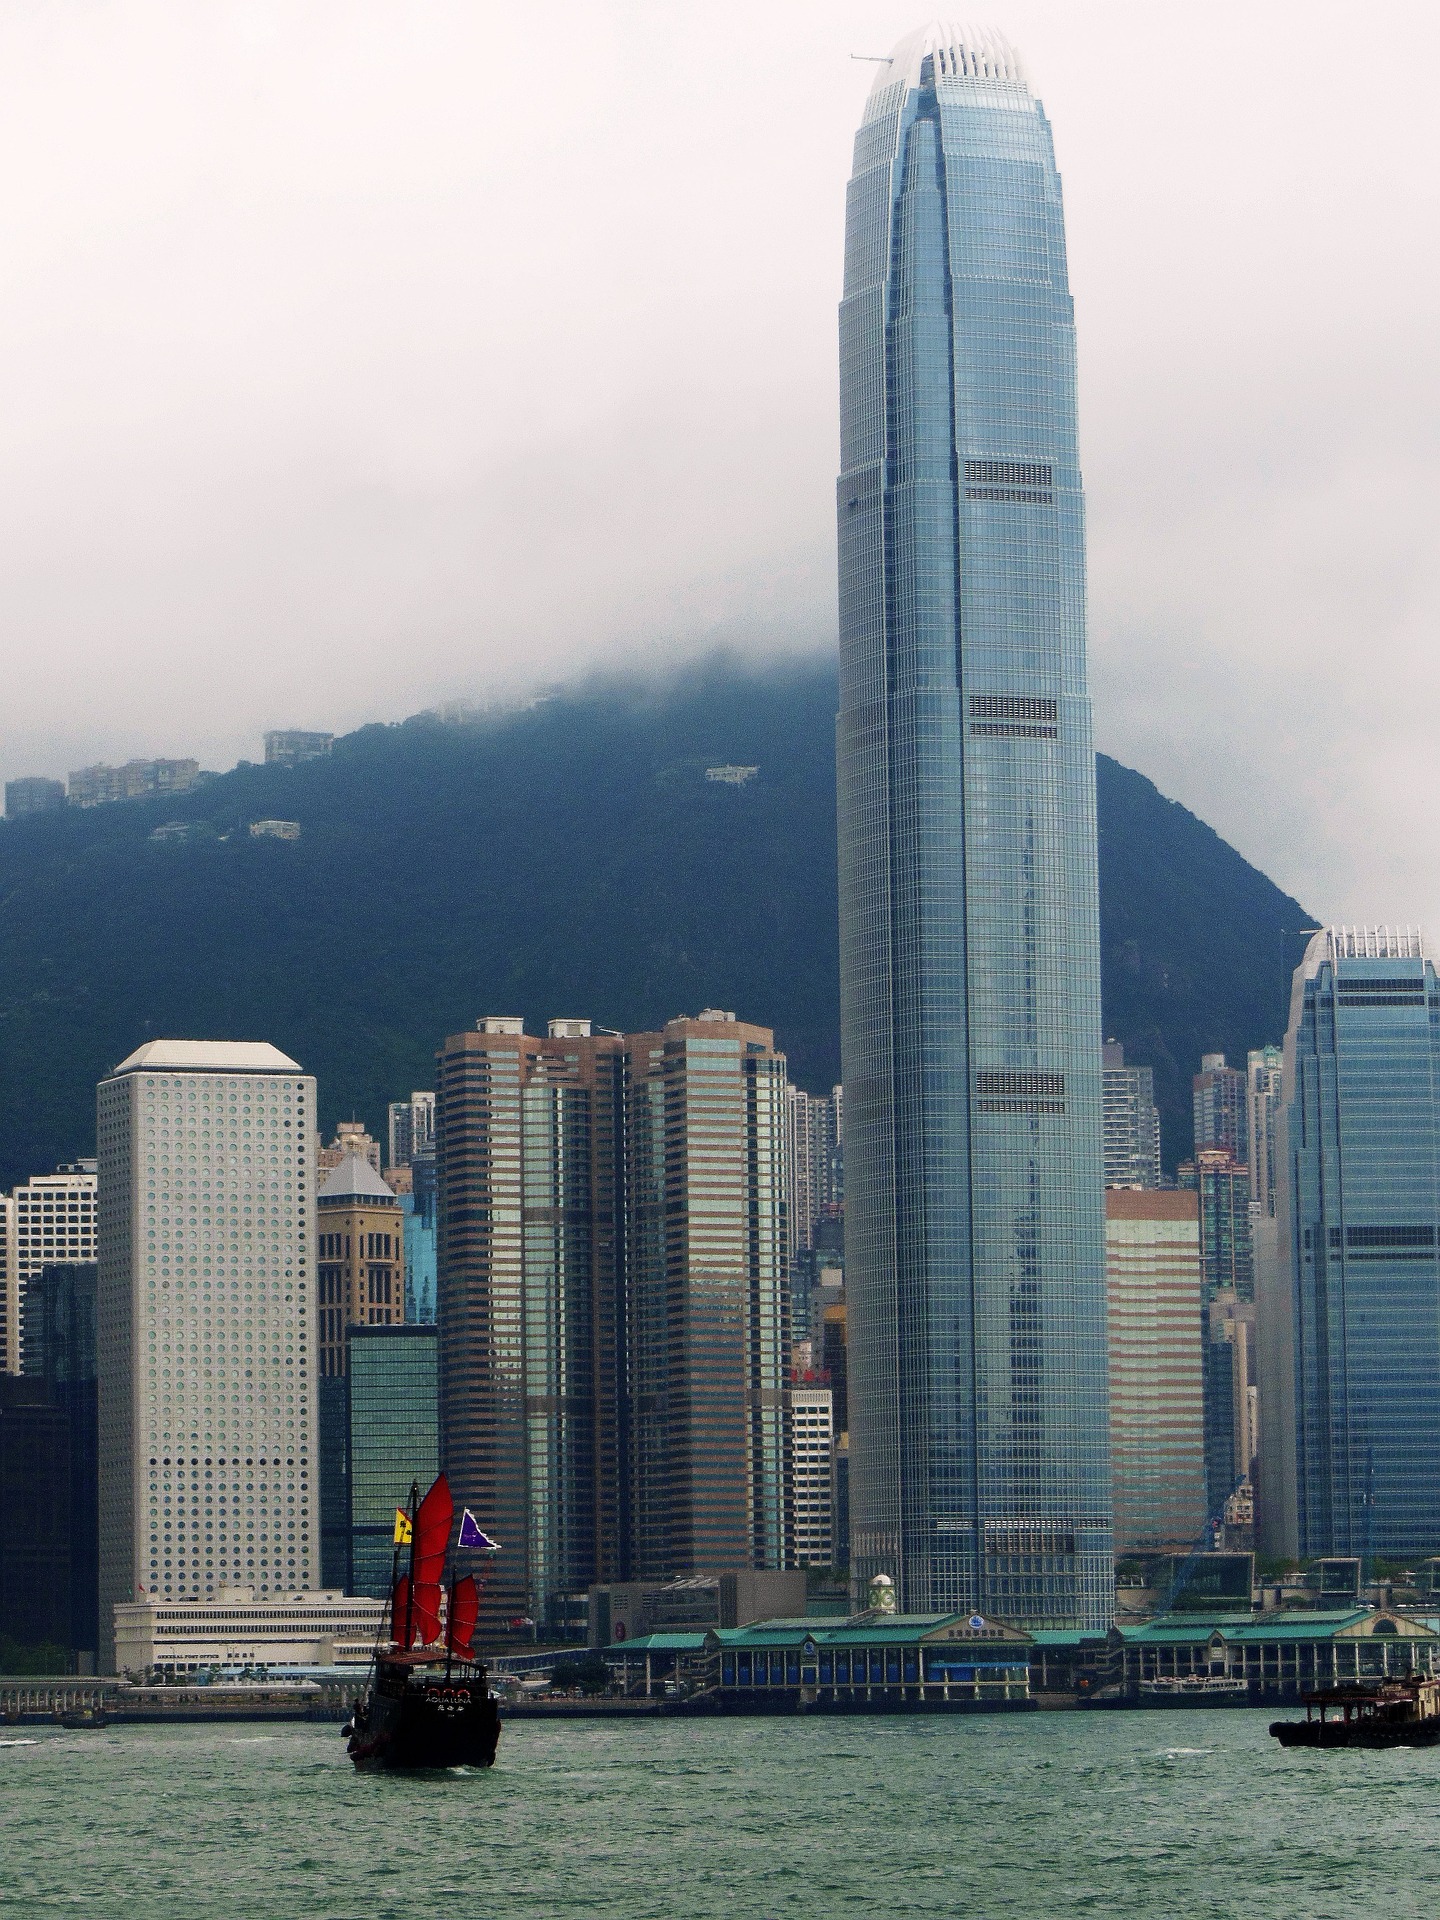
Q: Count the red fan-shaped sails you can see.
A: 3